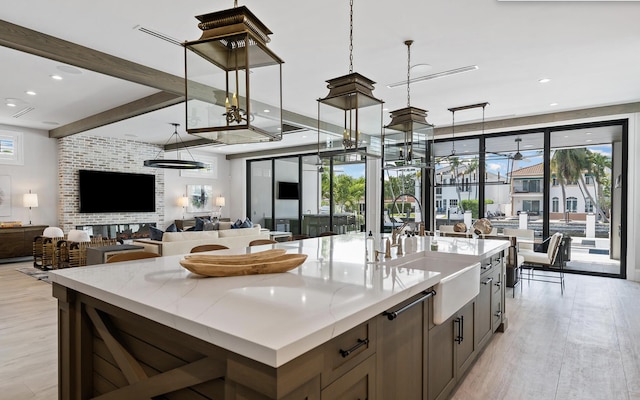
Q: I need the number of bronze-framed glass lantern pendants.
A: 3